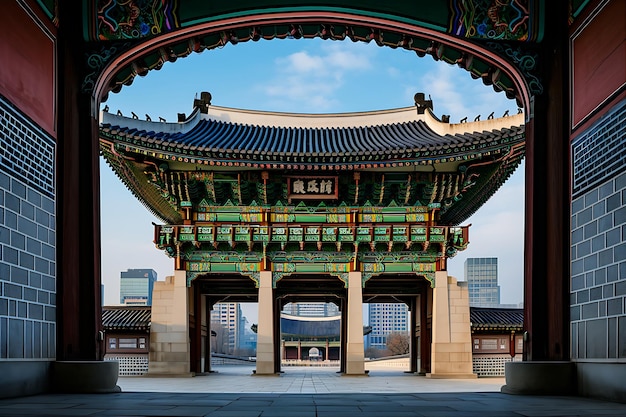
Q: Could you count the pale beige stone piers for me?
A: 4